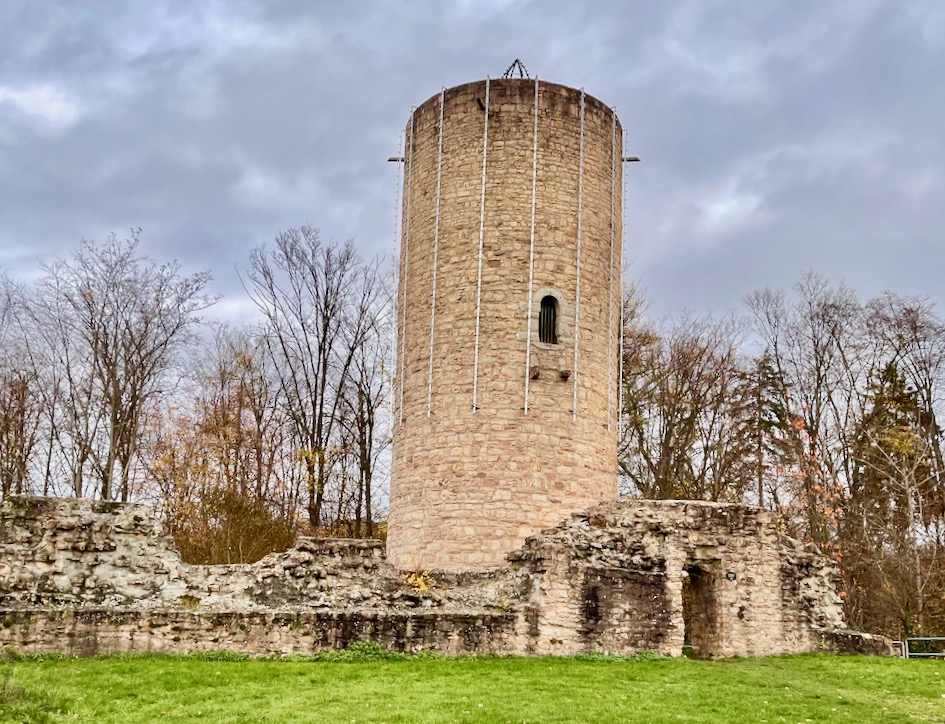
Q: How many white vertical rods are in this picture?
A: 8